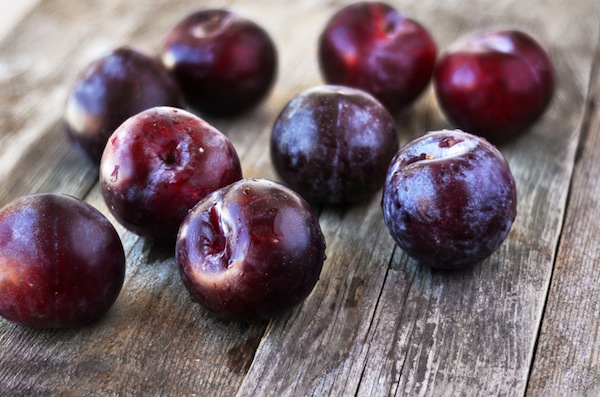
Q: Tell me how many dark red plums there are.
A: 9